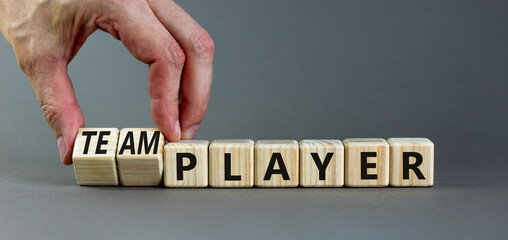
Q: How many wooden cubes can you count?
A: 8